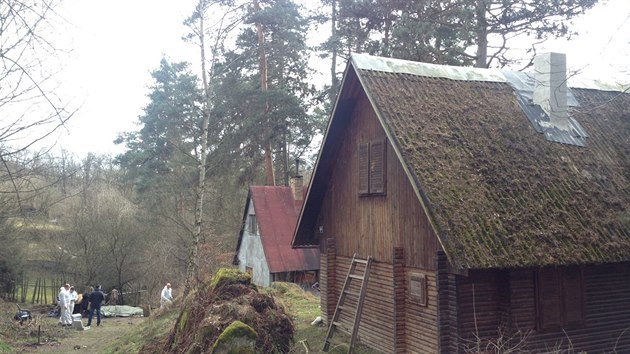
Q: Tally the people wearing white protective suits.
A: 3